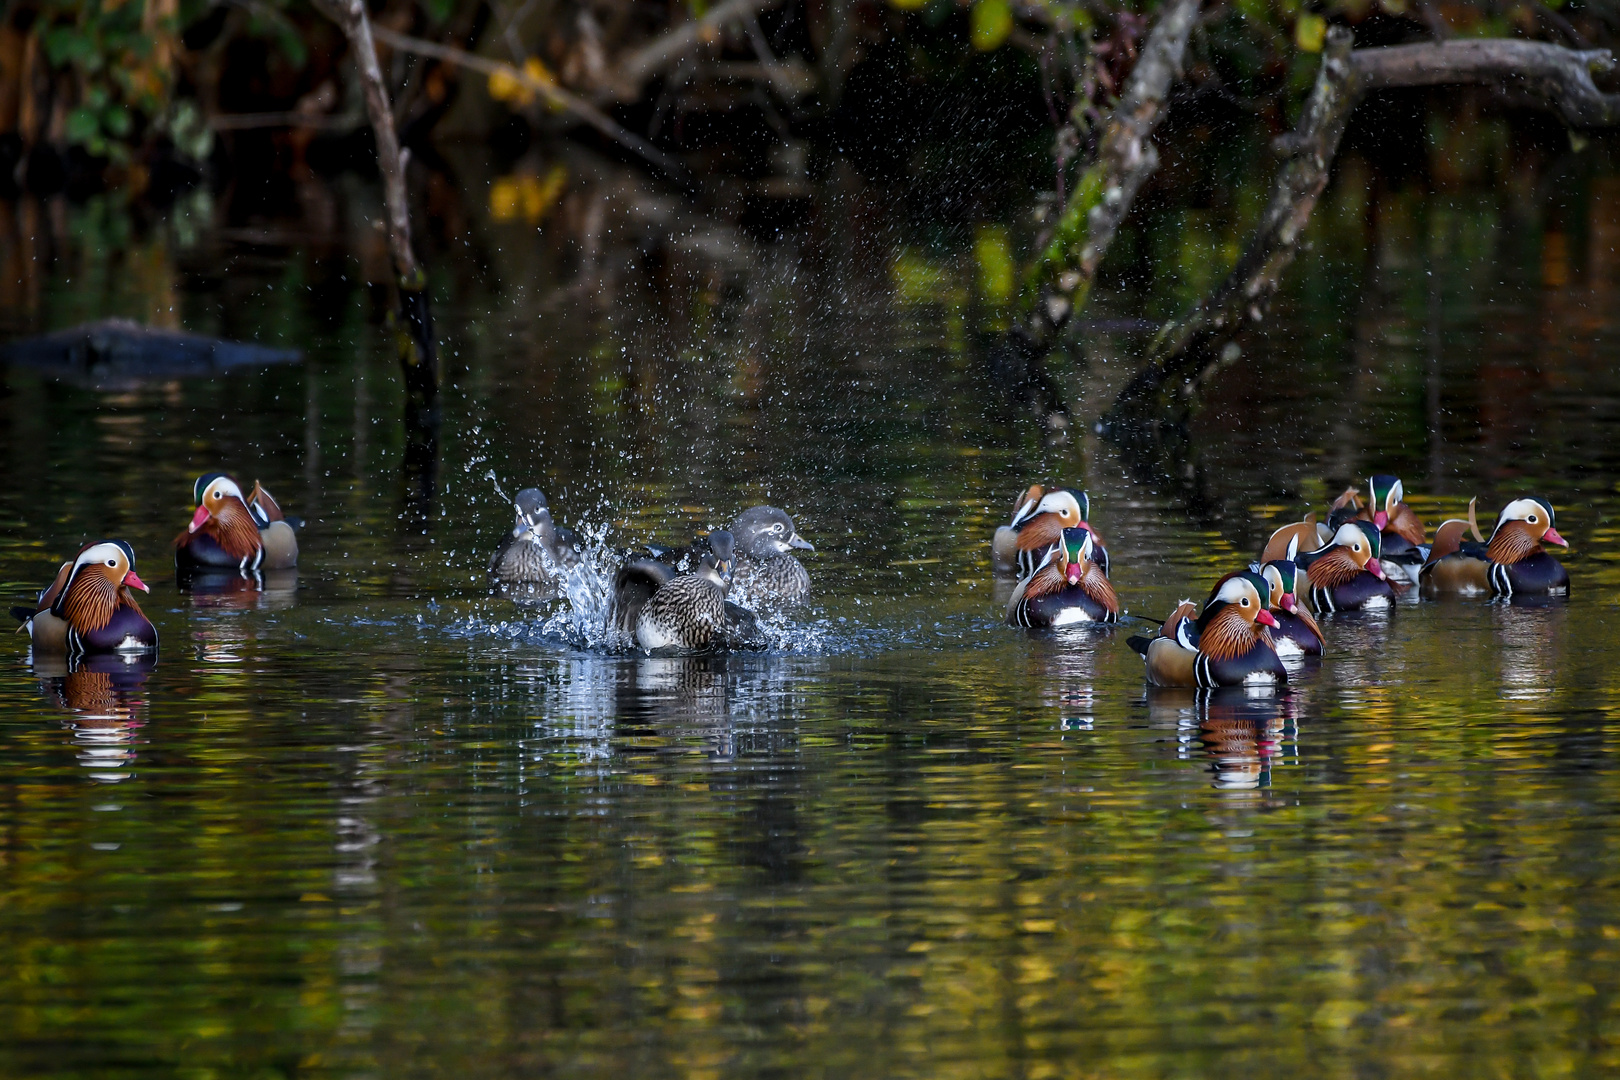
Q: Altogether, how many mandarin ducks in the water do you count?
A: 12